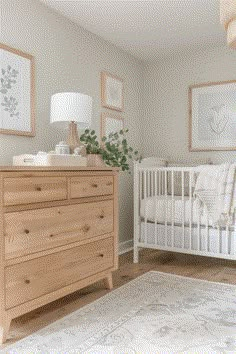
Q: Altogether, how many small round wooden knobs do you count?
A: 6